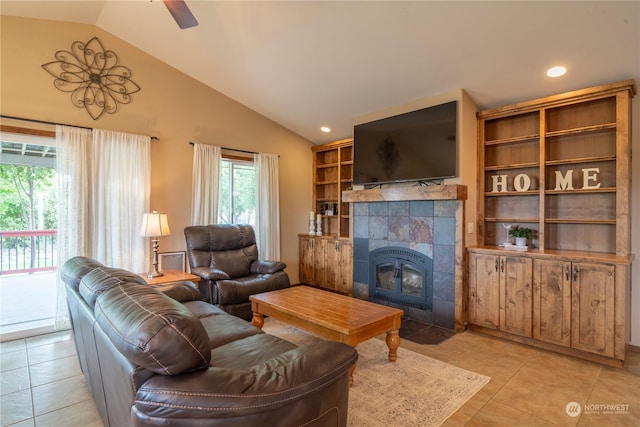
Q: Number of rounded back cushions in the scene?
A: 3